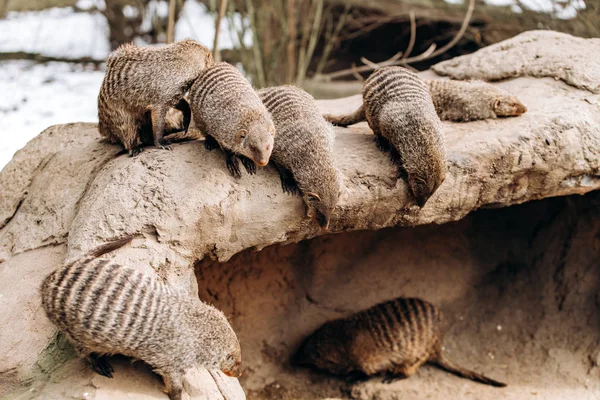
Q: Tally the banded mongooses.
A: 7